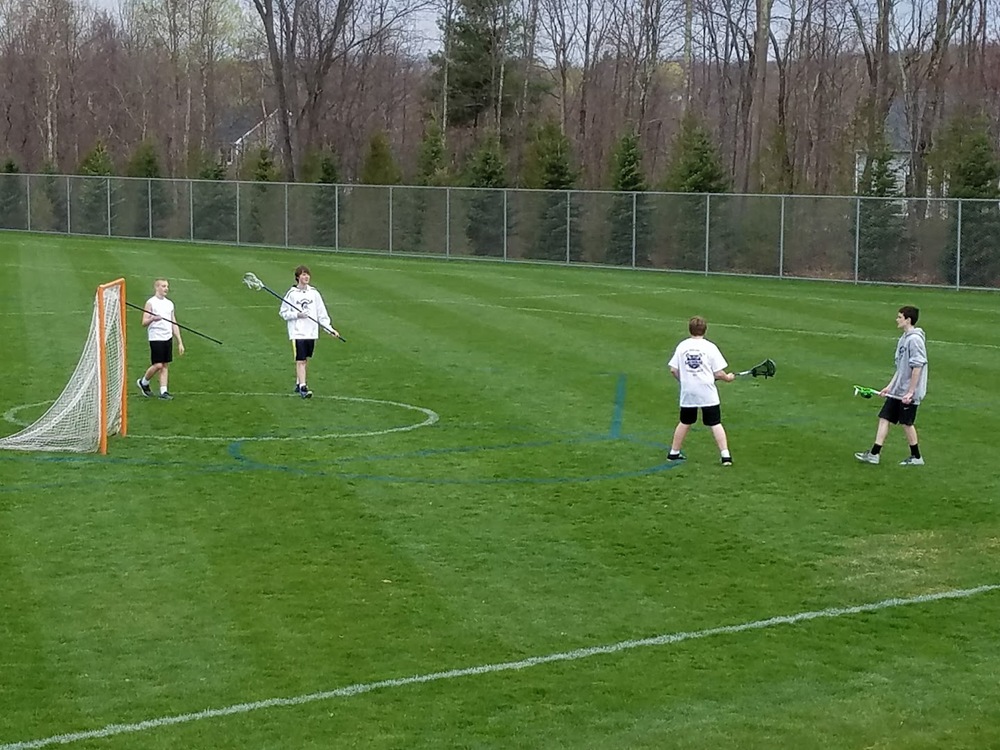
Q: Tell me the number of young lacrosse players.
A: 4